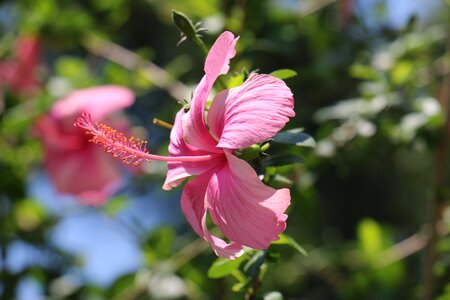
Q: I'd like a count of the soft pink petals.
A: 5